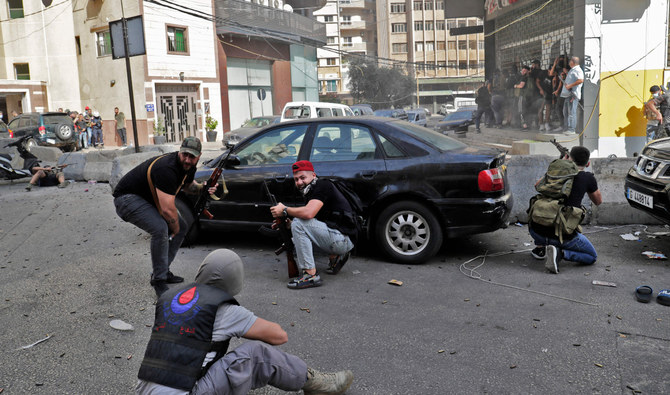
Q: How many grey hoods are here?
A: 1